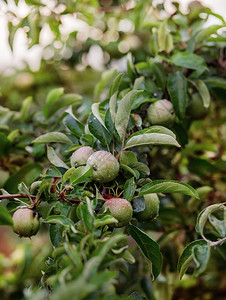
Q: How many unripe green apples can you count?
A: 7